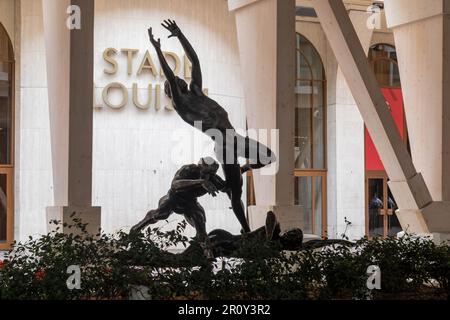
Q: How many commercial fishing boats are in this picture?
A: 0